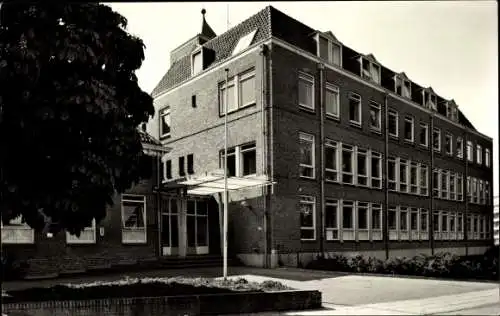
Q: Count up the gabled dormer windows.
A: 5